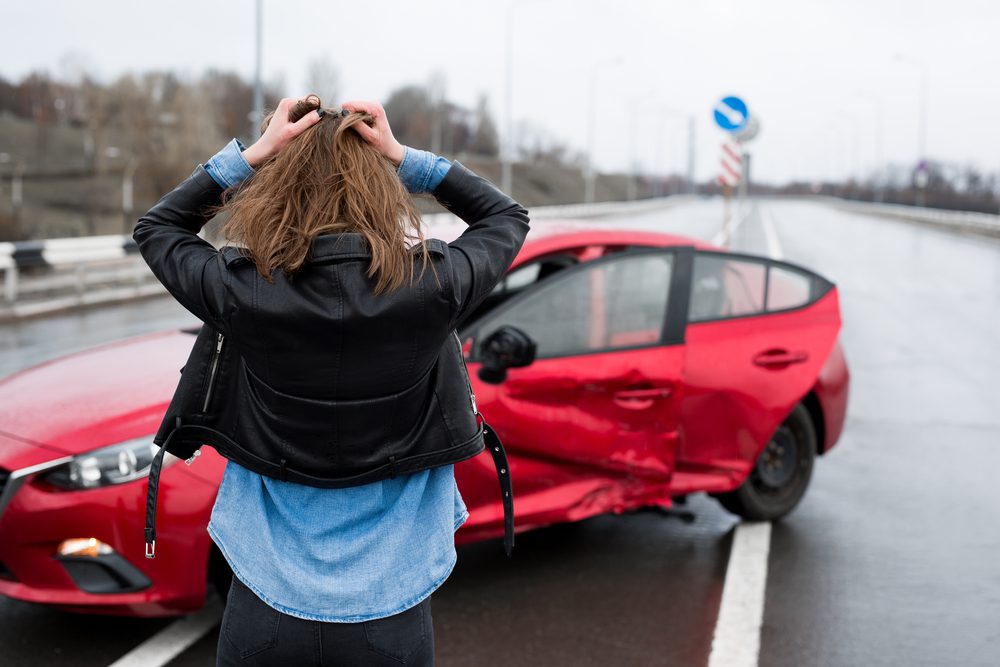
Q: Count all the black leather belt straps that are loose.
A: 2